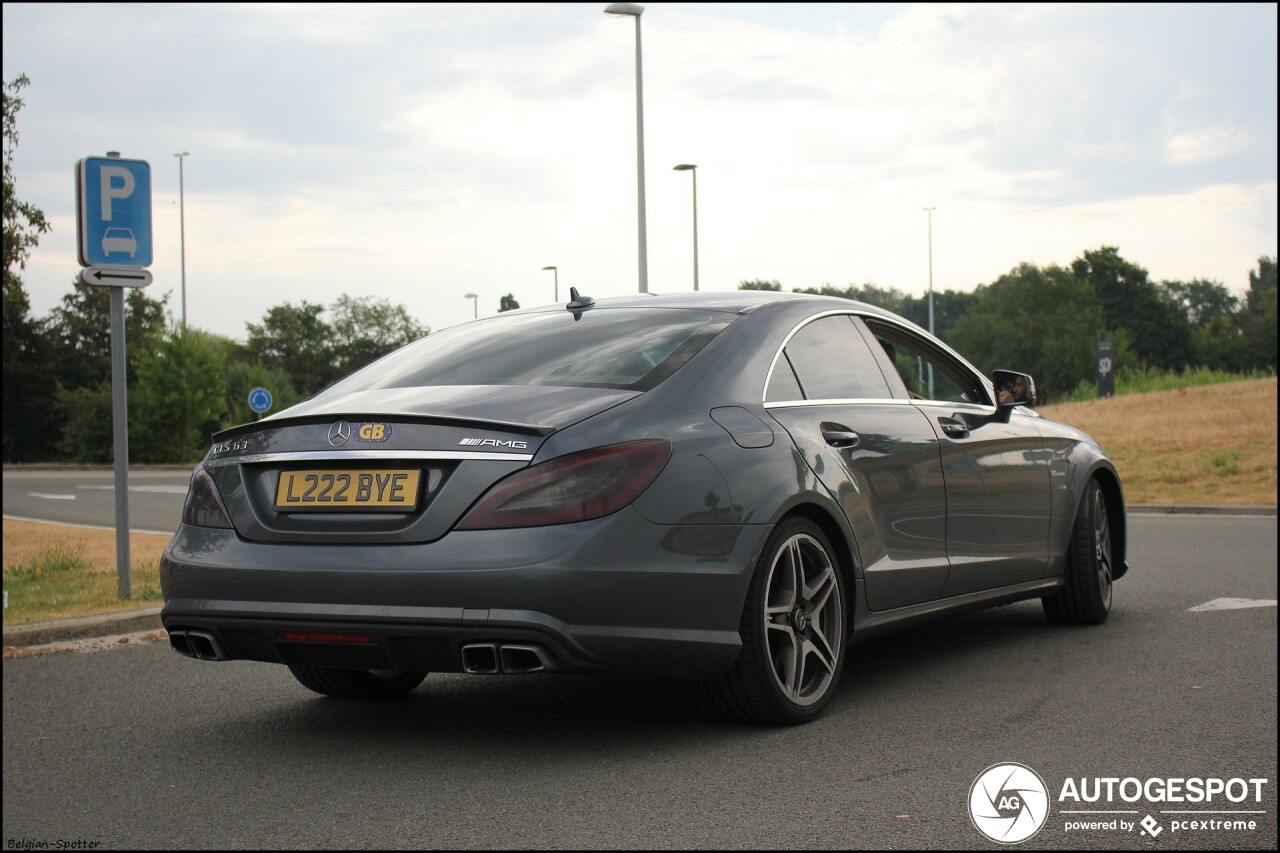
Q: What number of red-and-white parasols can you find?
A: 0